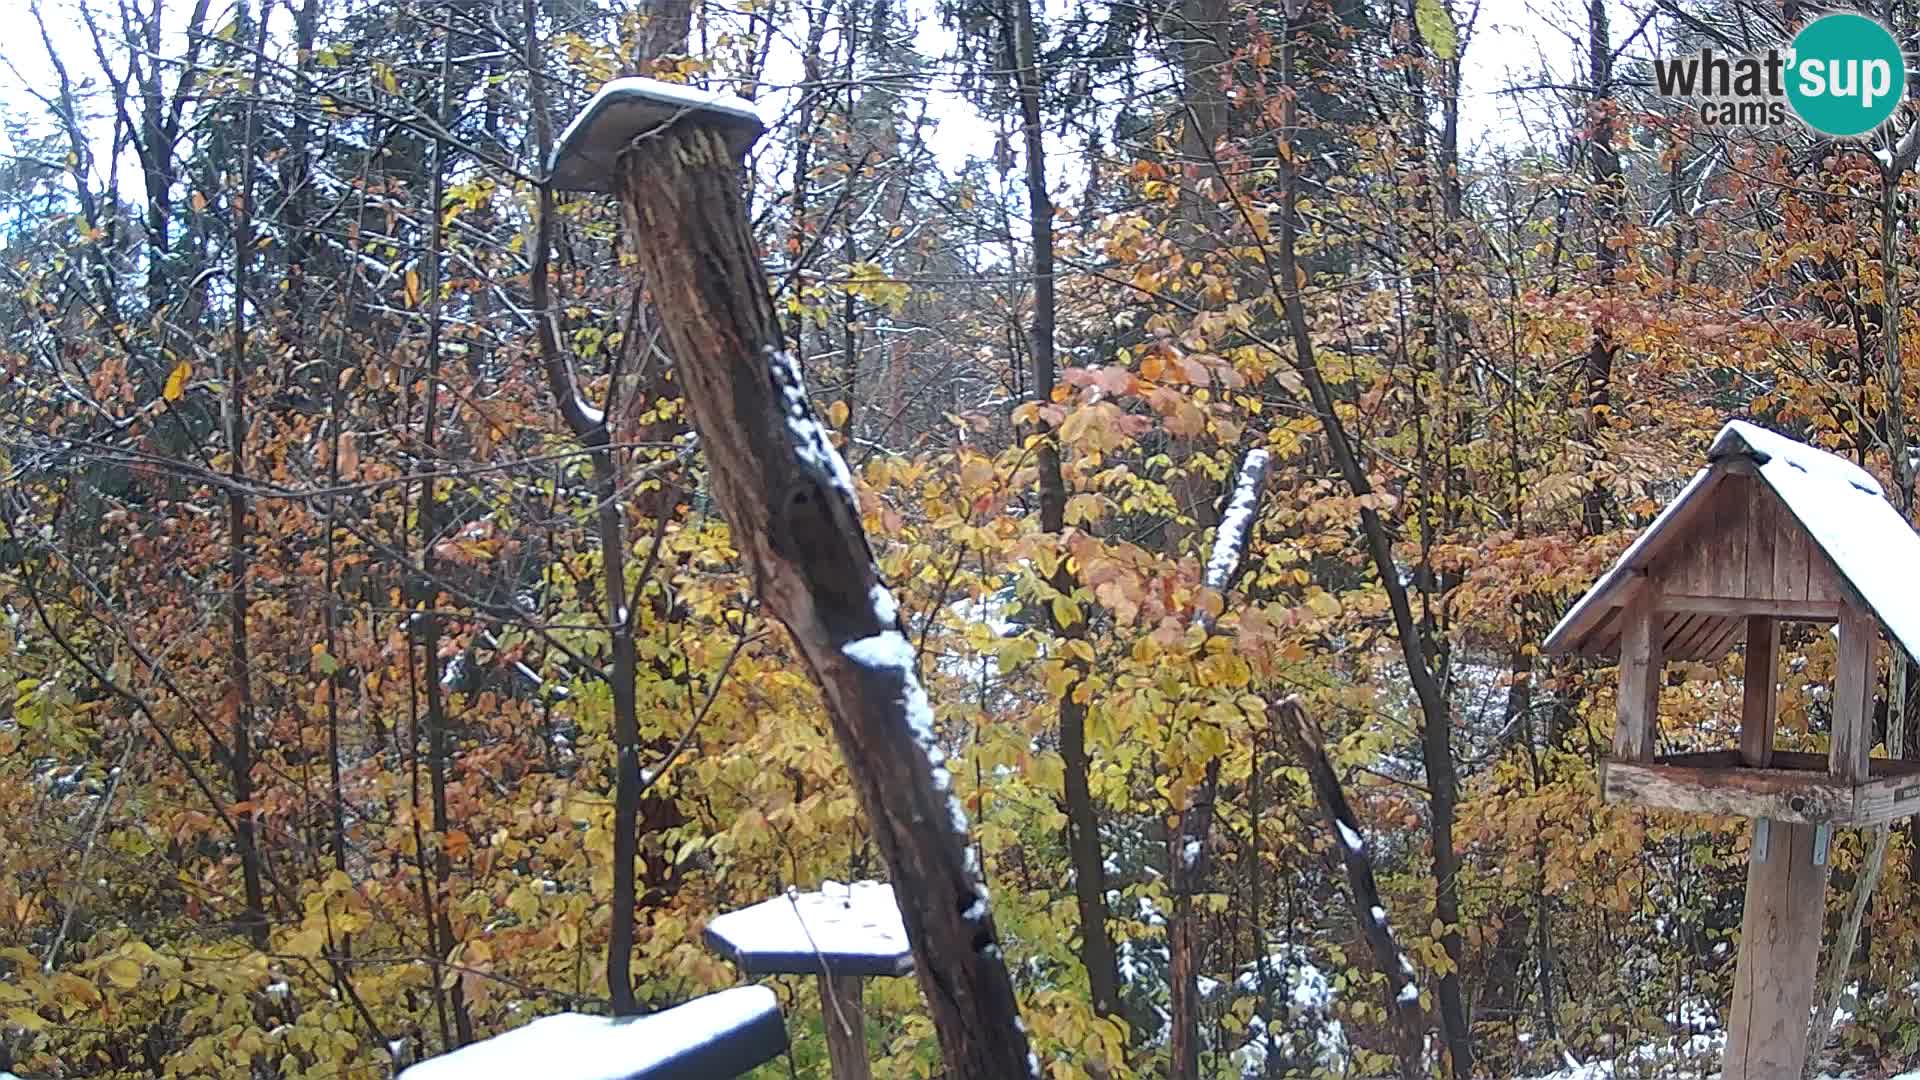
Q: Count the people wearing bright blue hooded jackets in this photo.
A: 0